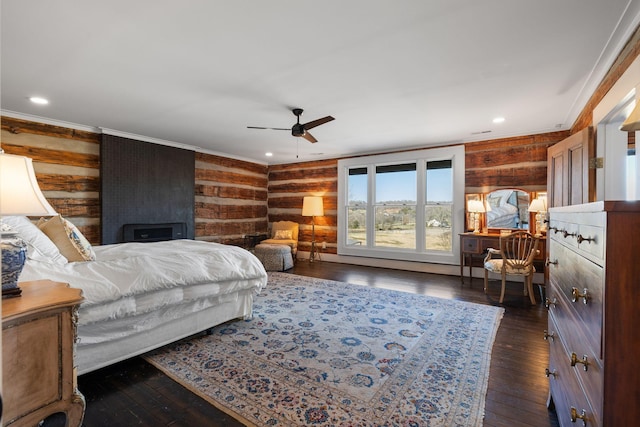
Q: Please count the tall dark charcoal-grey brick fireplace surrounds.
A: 1